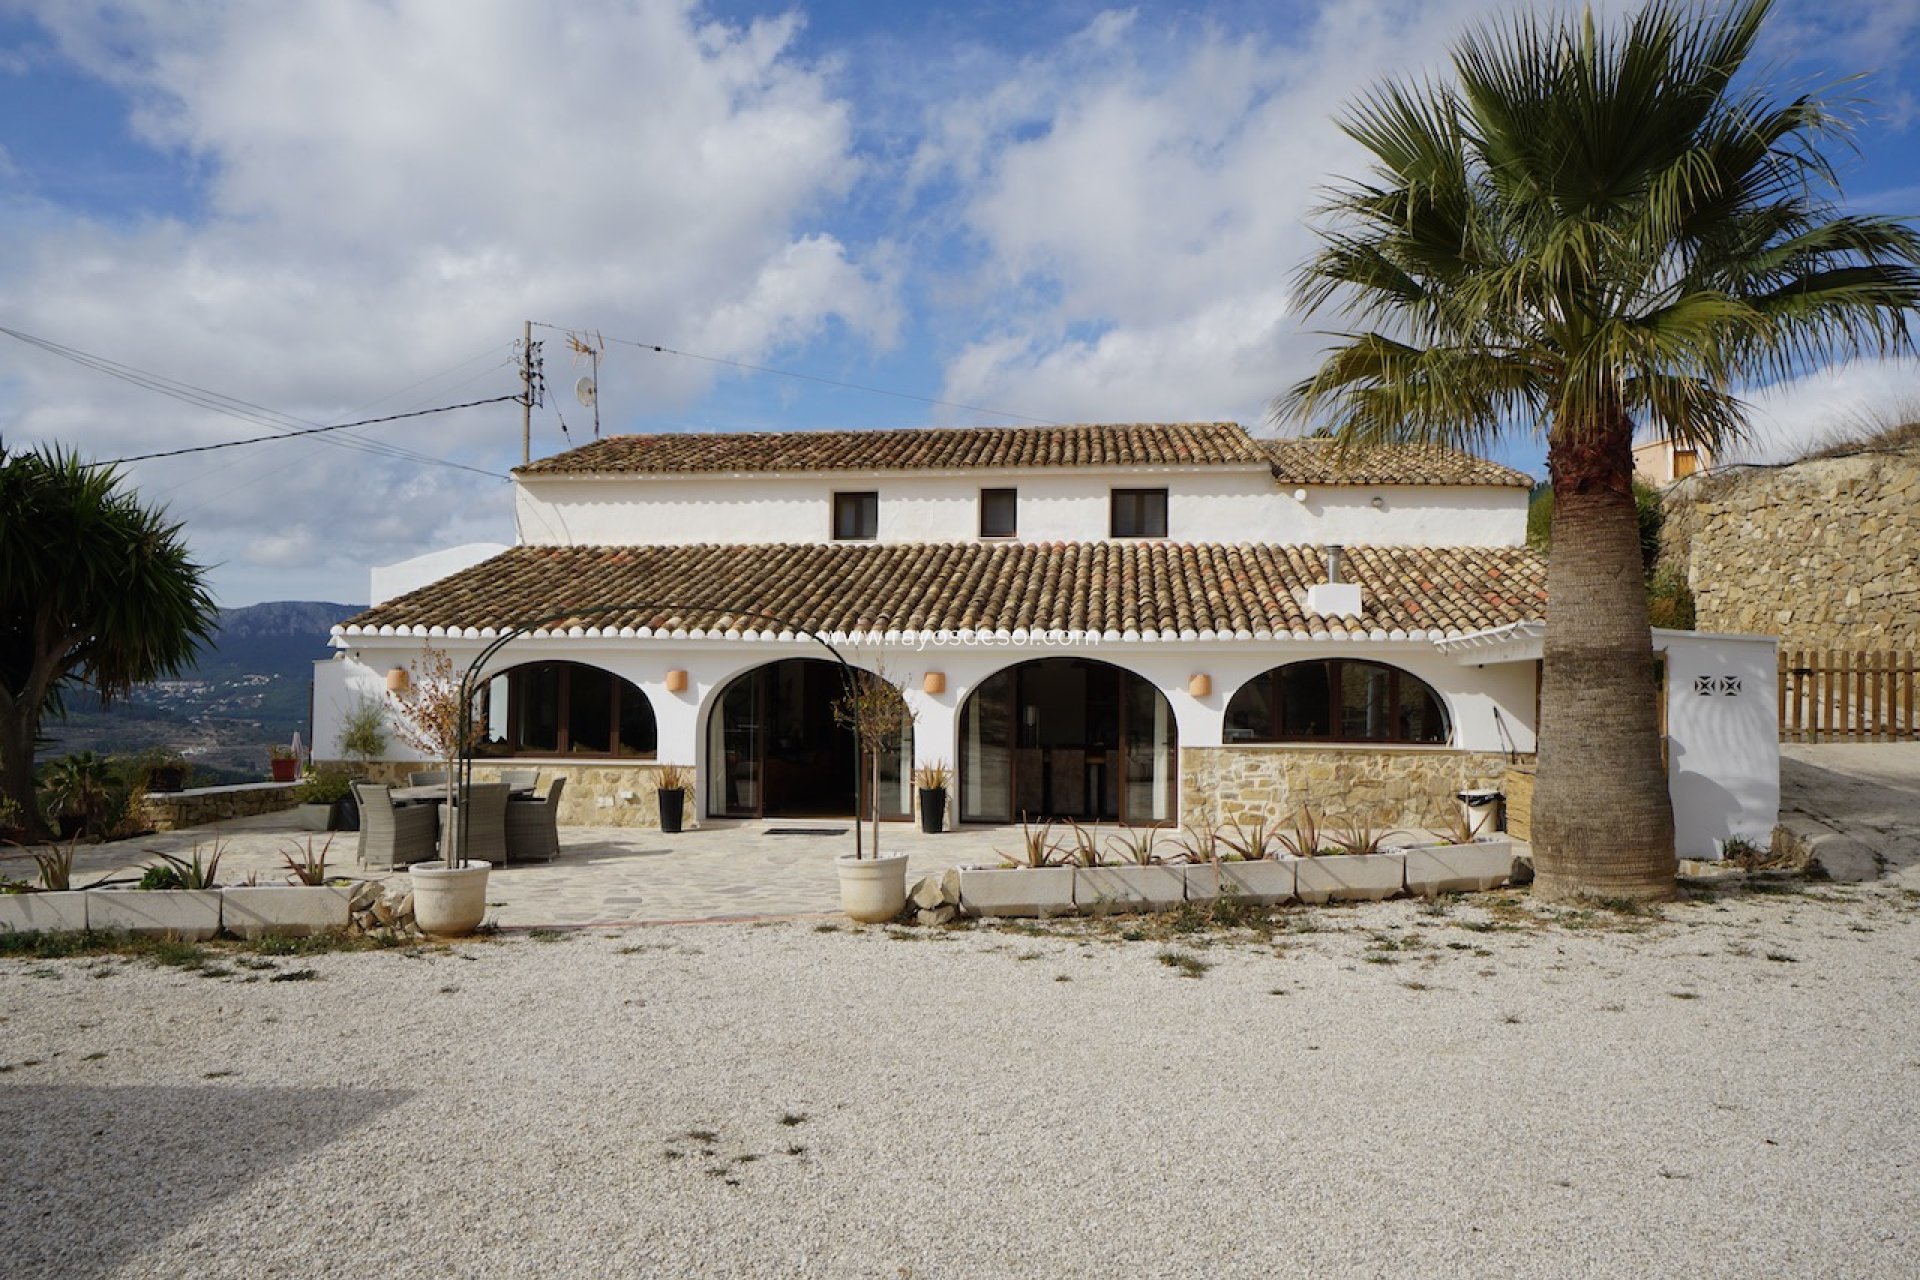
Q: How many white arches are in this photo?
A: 4